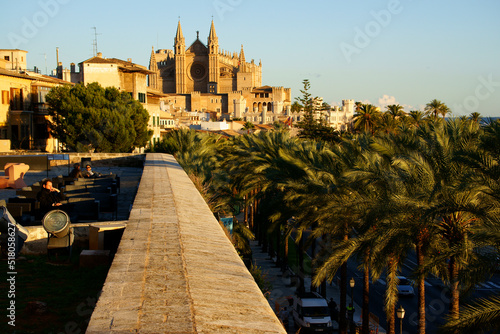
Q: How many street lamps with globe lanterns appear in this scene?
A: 2